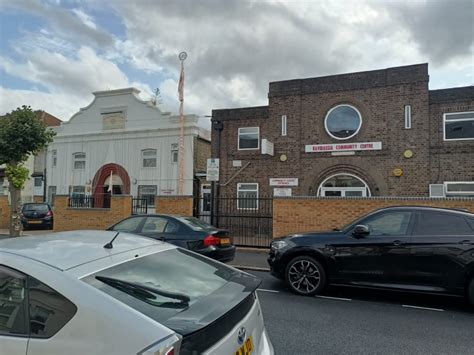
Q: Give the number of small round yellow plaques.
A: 2